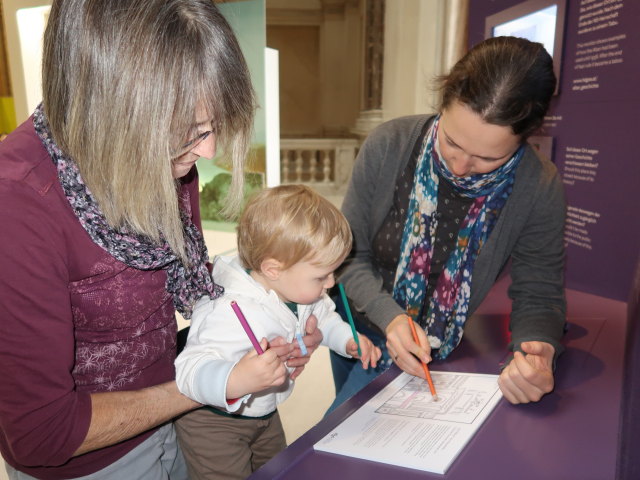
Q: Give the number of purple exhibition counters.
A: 1